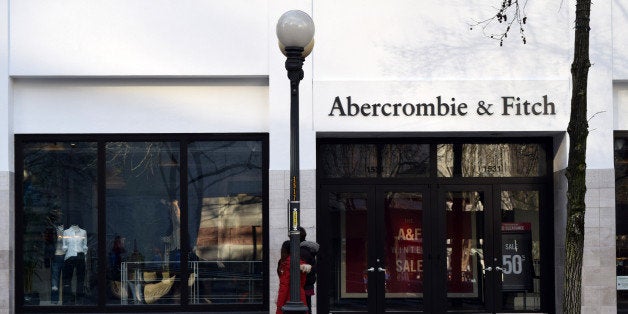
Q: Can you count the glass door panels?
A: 4